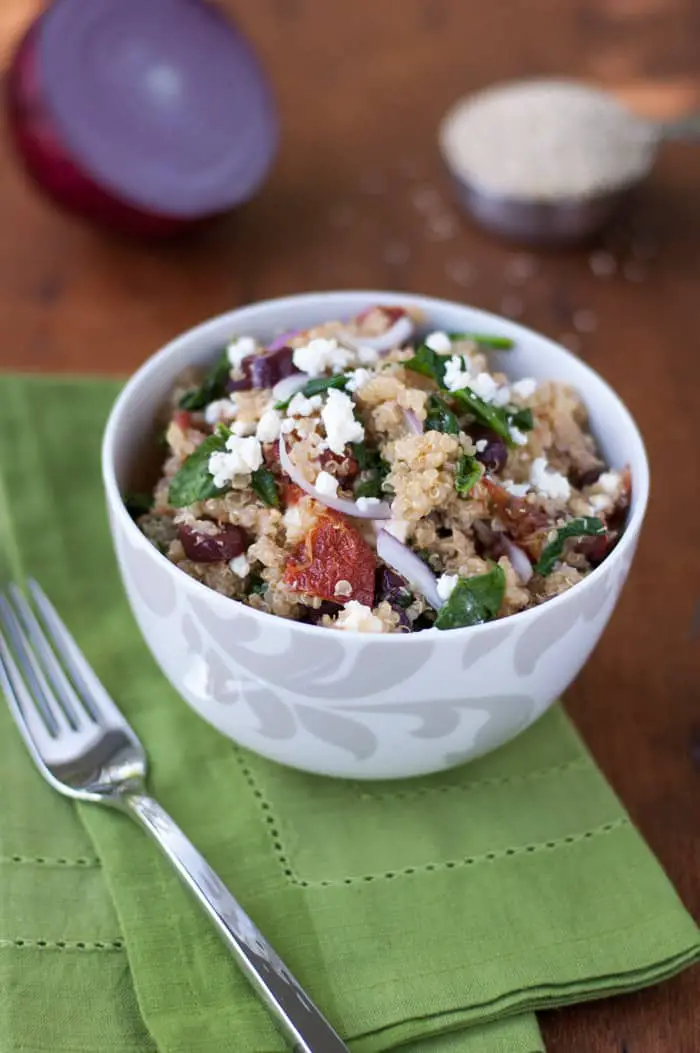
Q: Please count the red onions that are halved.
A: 1